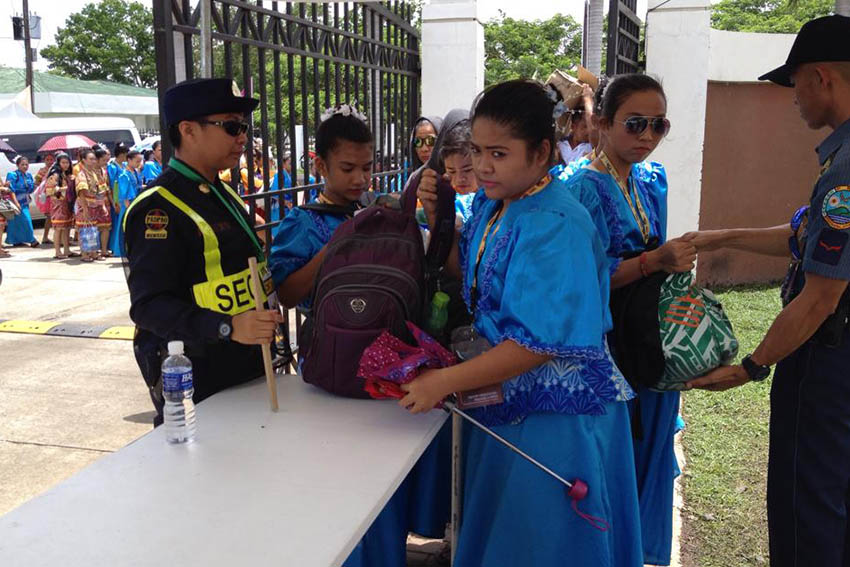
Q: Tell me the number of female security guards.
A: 1